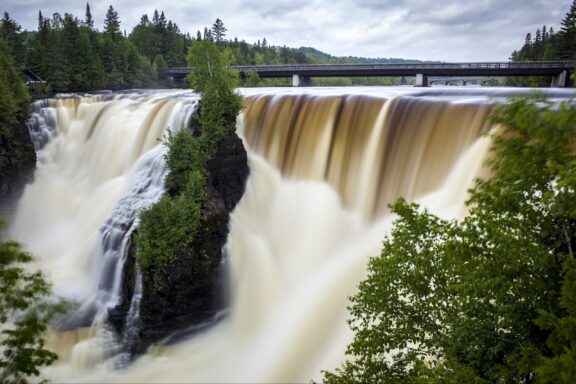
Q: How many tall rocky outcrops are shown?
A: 1